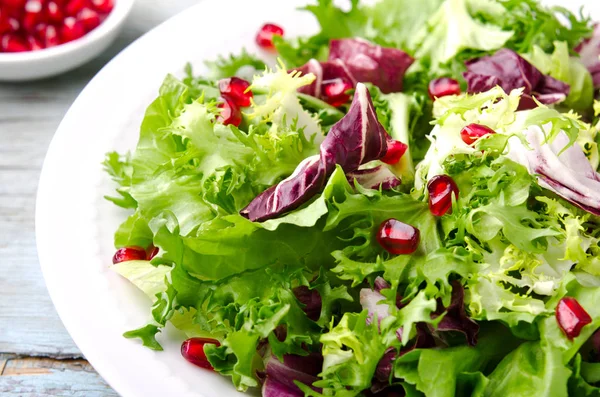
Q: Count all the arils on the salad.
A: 13